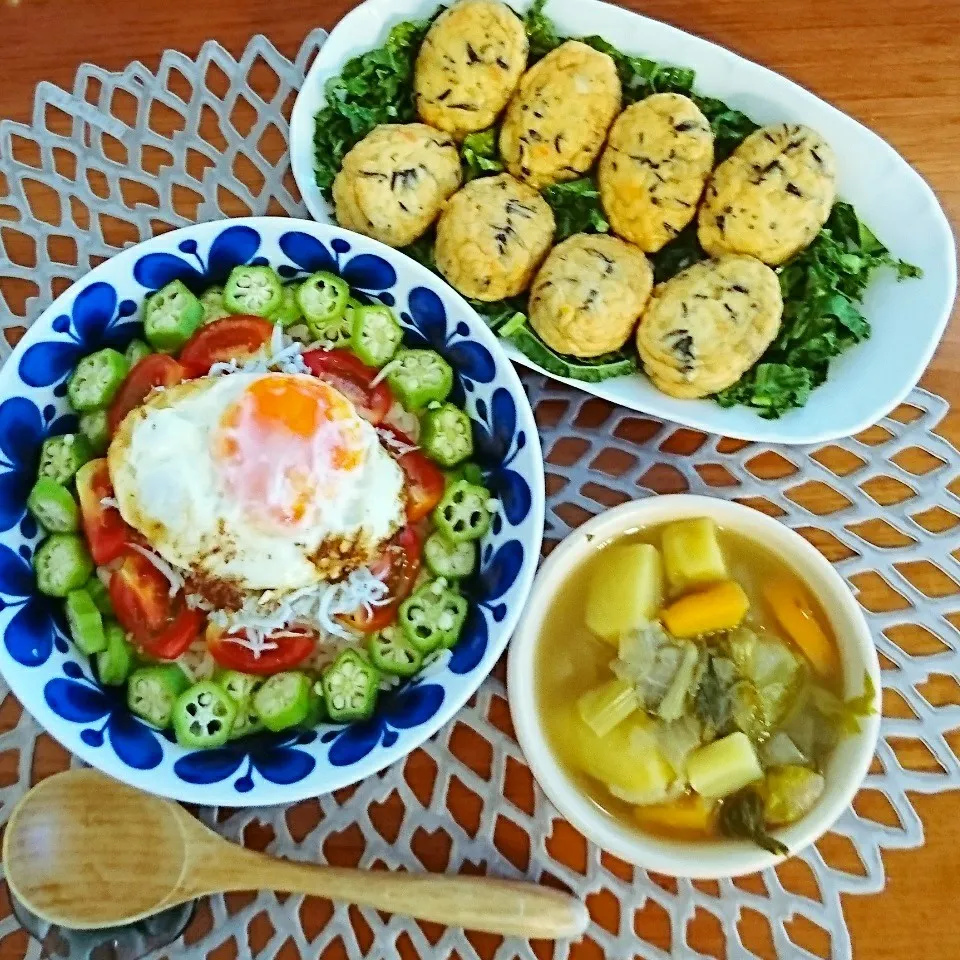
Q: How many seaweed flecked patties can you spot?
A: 8